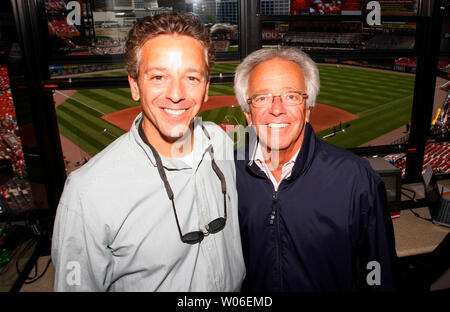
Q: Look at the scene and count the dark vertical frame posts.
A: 3